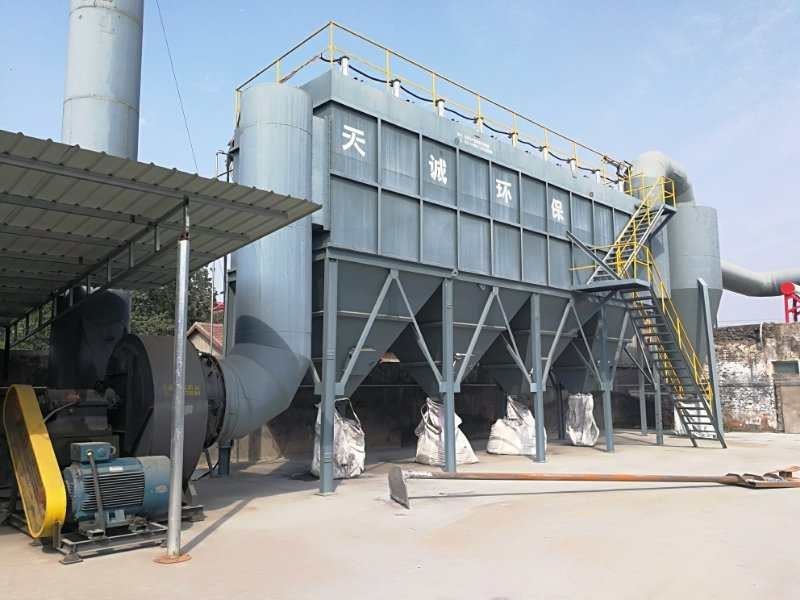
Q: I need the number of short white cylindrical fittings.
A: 9